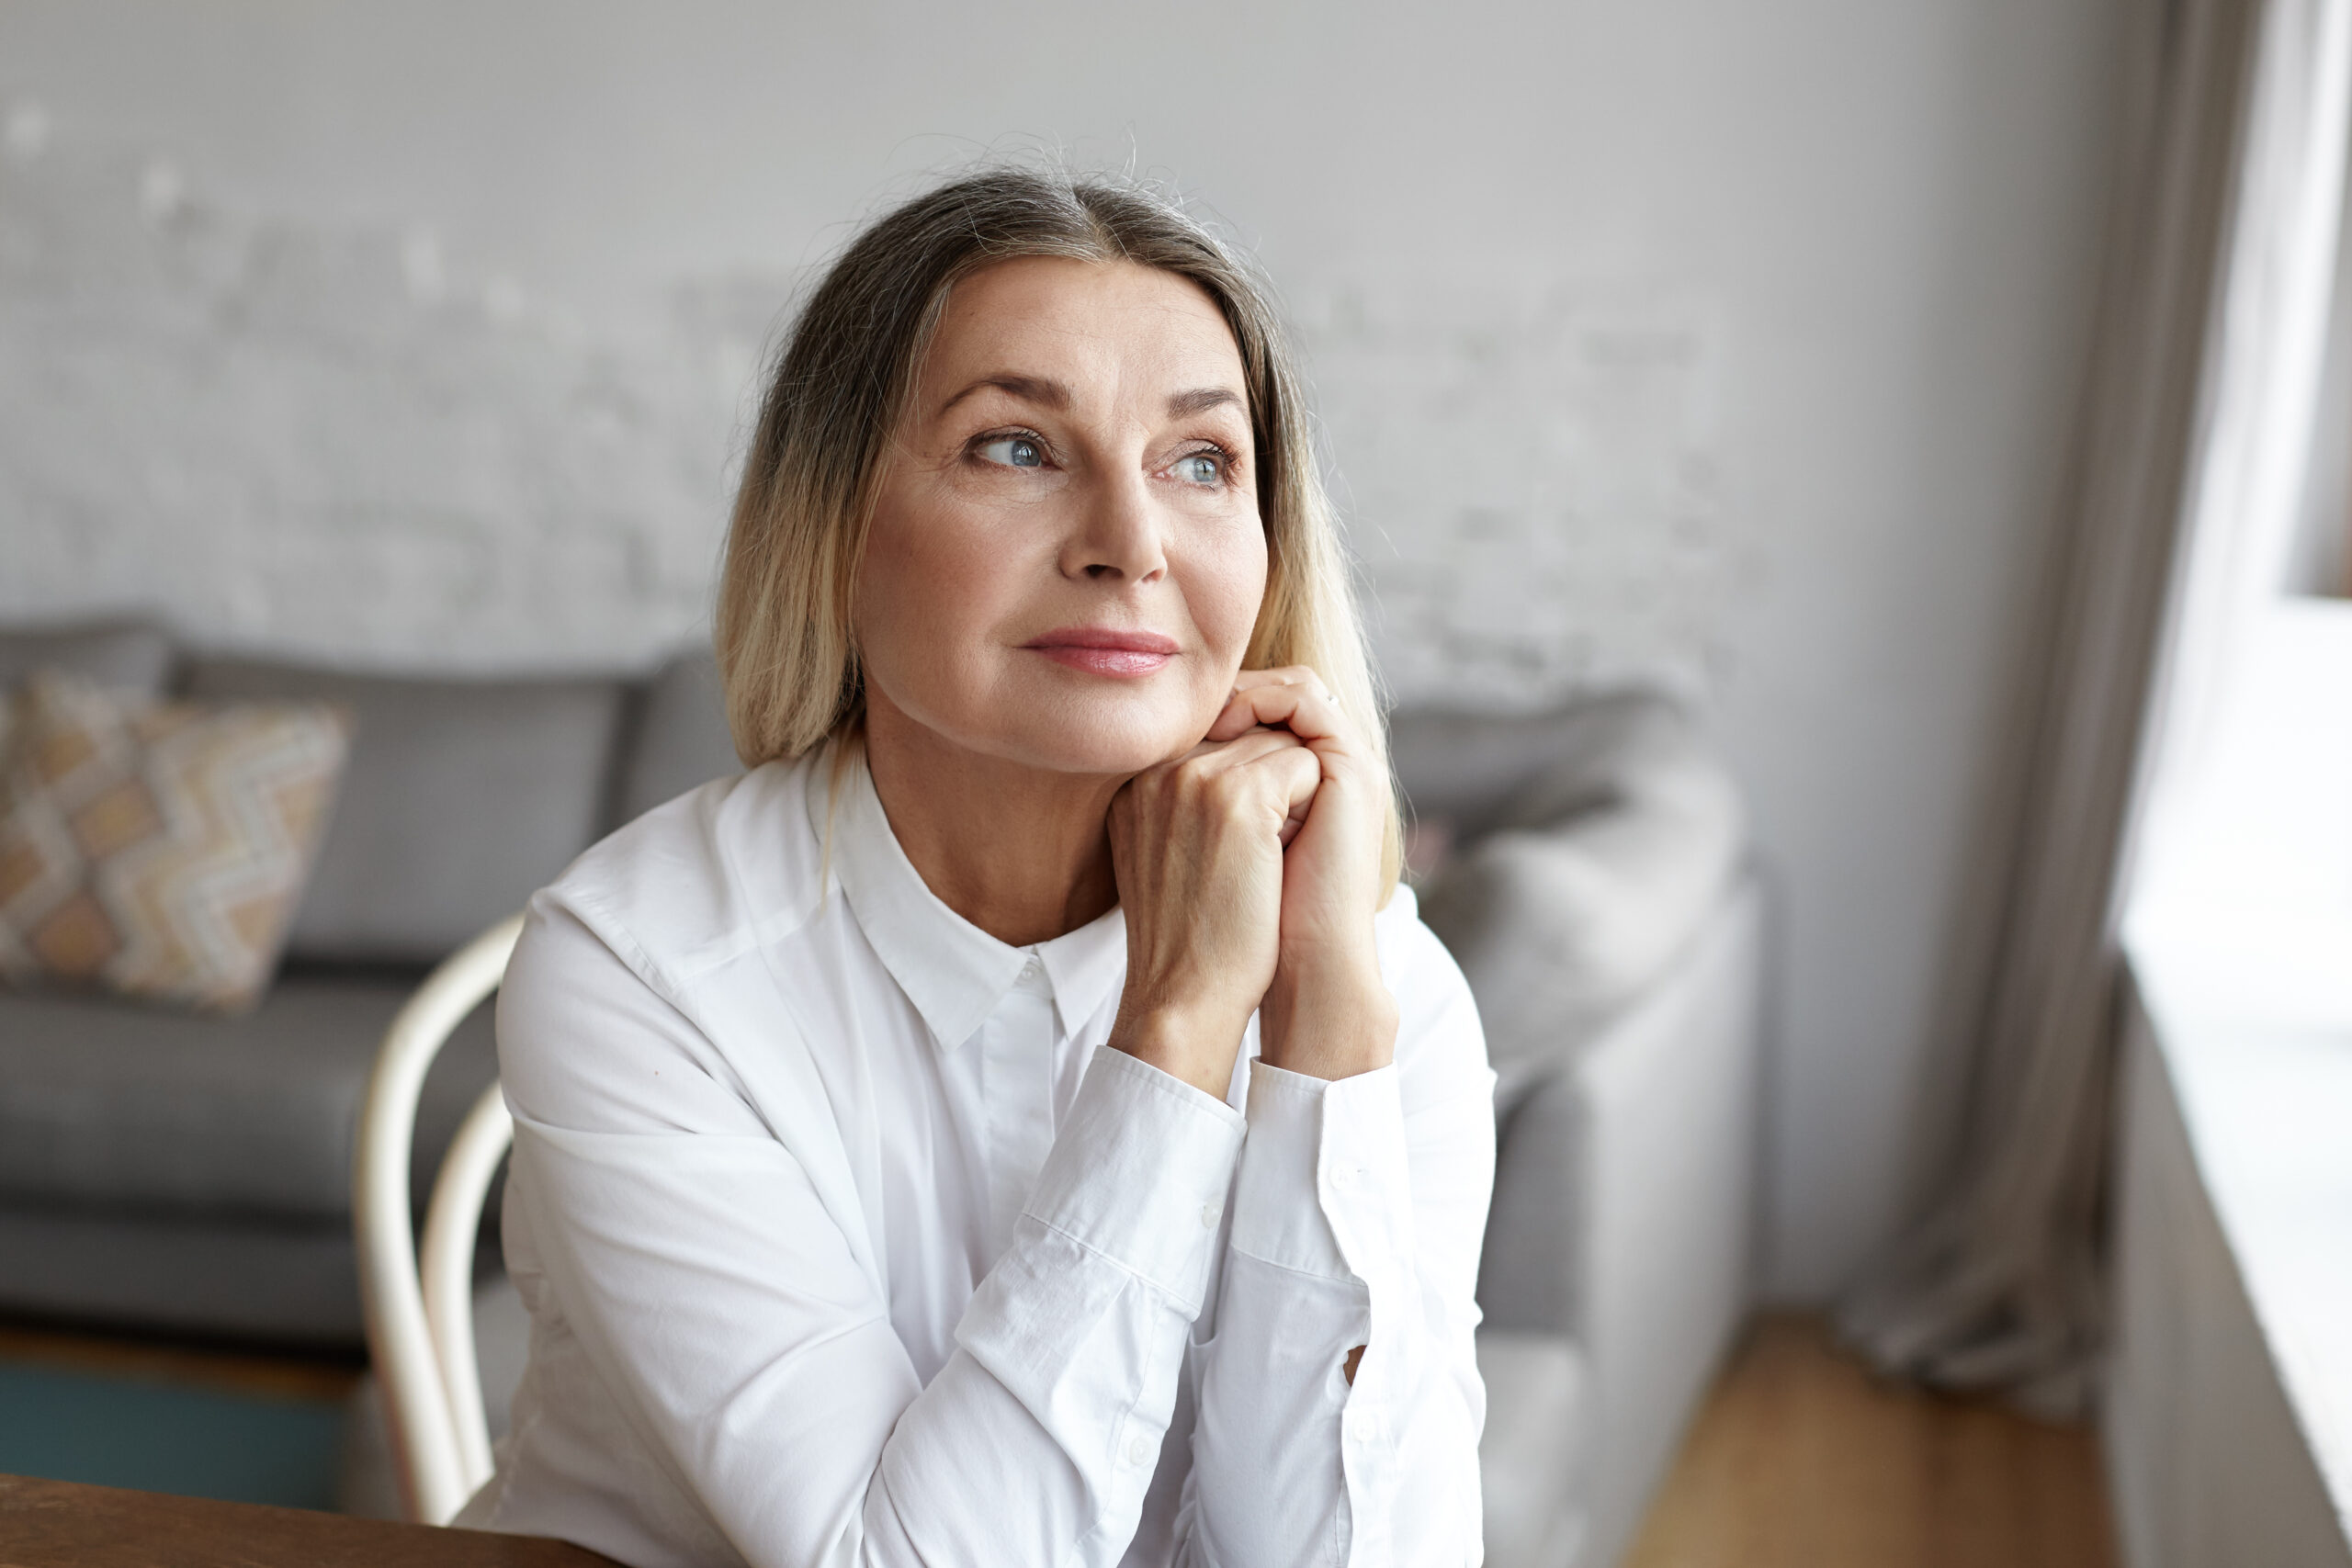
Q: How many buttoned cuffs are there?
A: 2